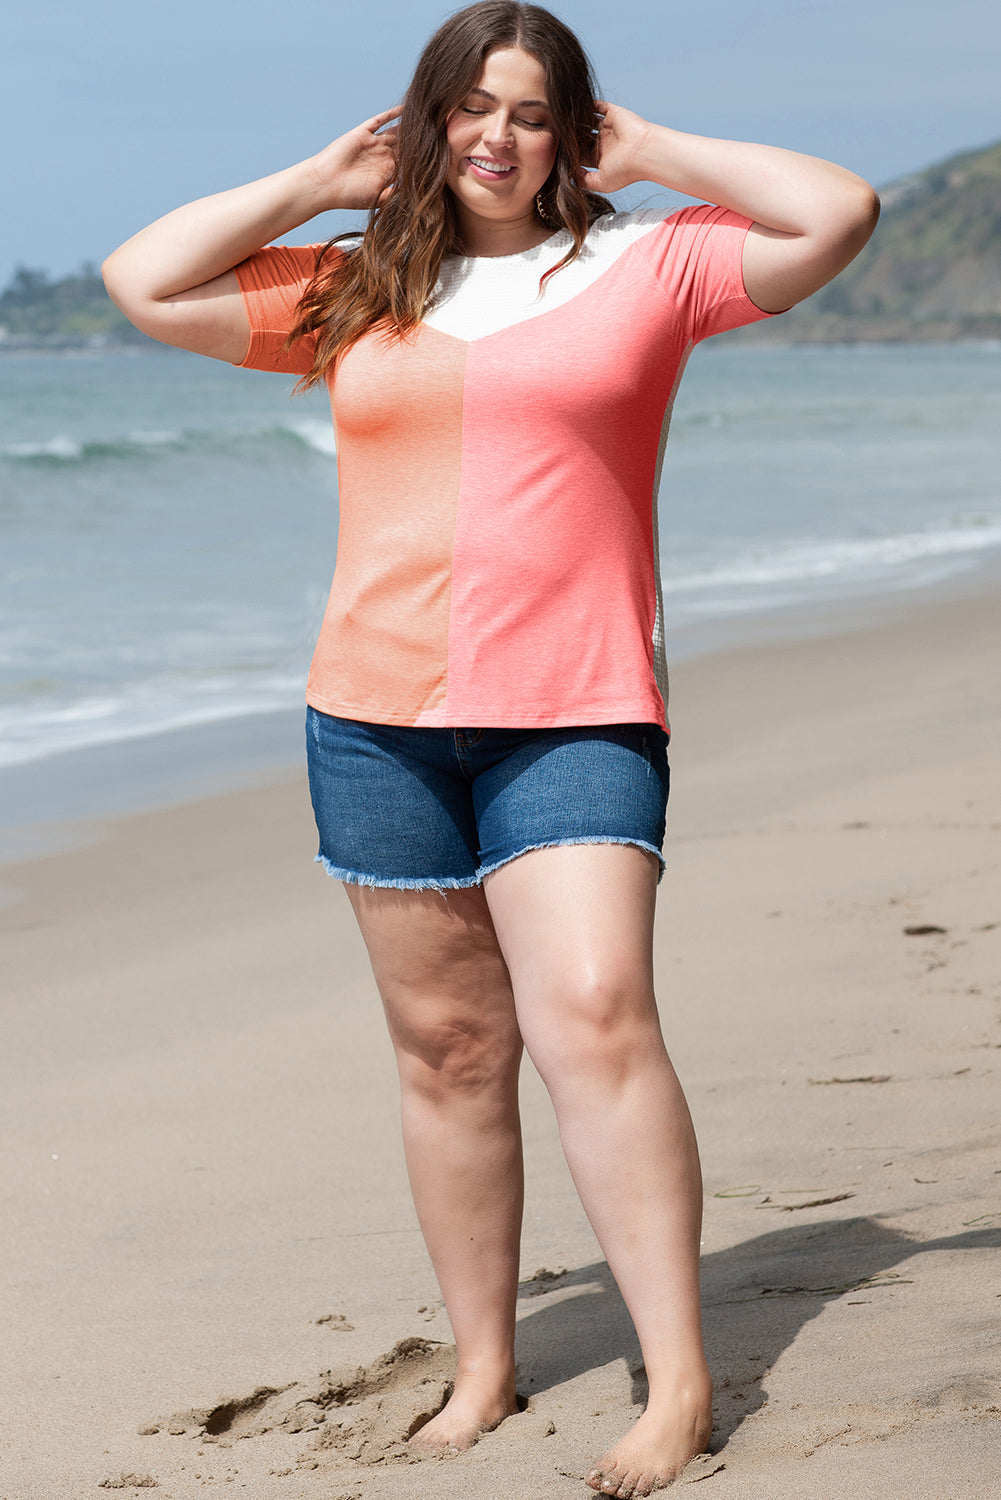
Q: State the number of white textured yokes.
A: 1